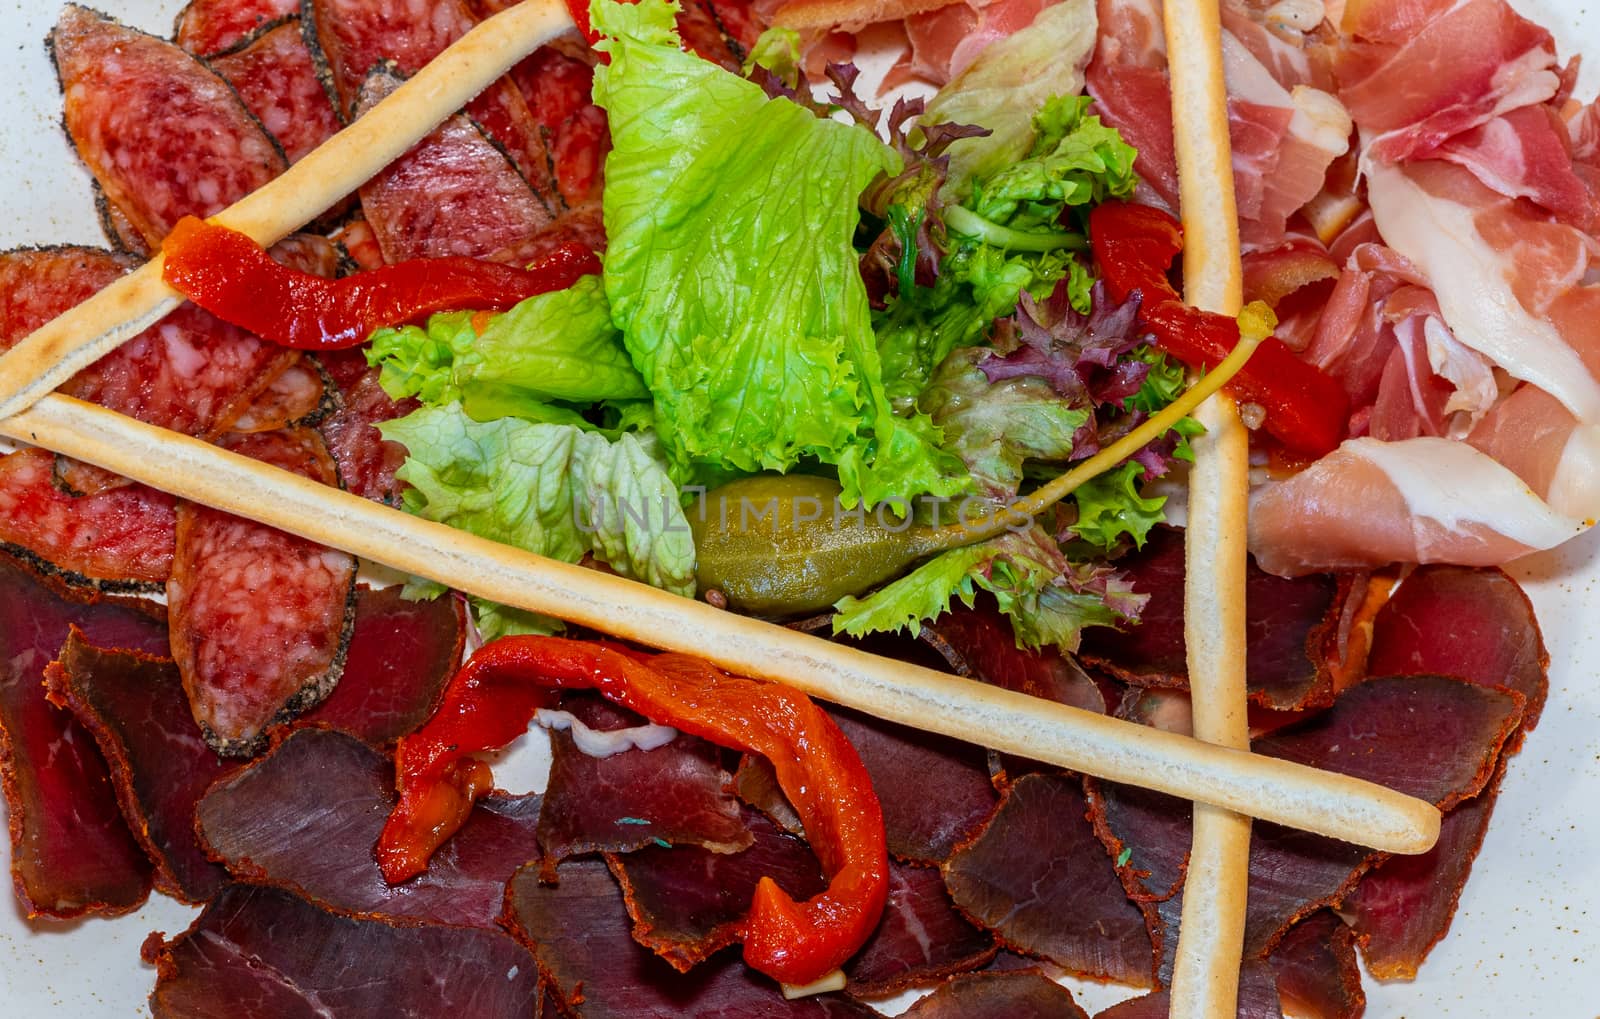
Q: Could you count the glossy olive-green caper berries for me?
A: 1